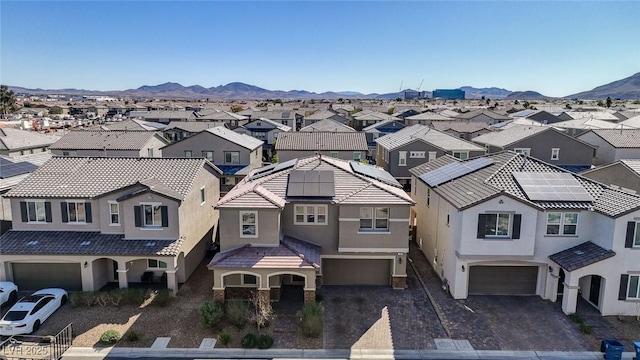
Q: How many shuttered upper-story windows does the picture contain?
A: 5